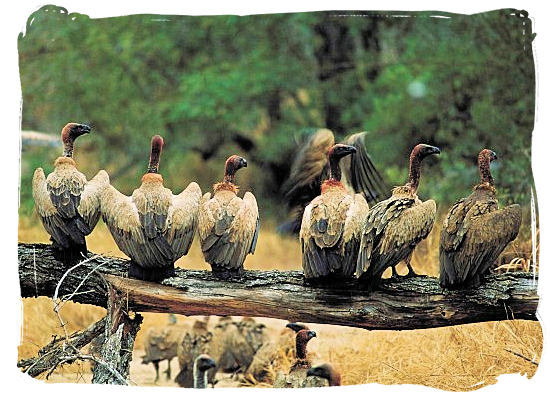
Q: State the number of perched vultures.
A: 6